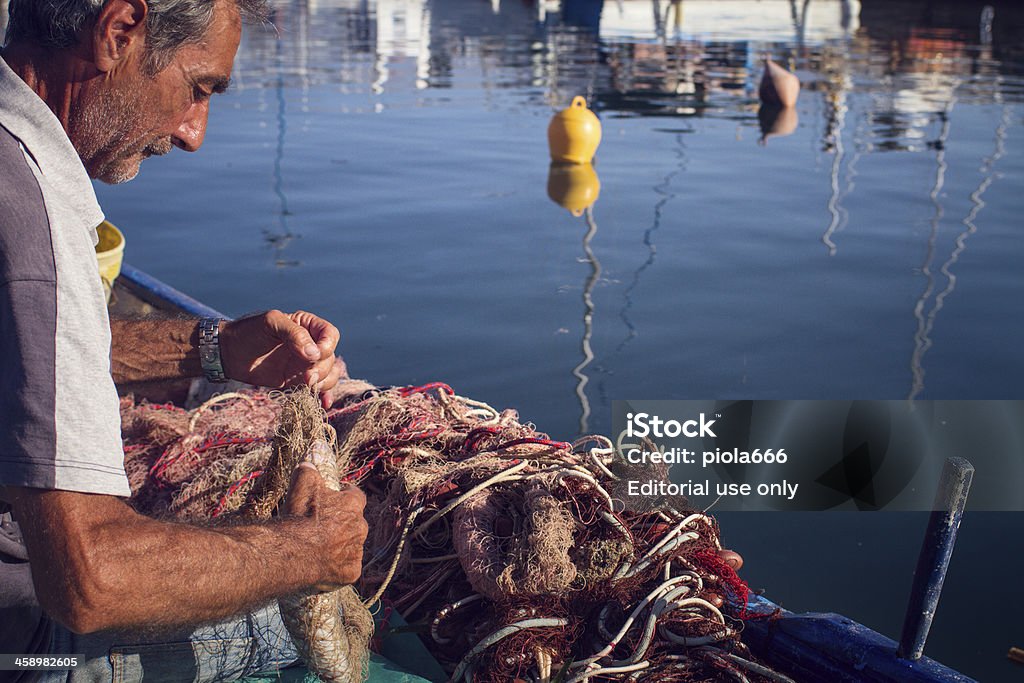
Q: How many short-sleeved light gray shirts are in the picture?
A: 1